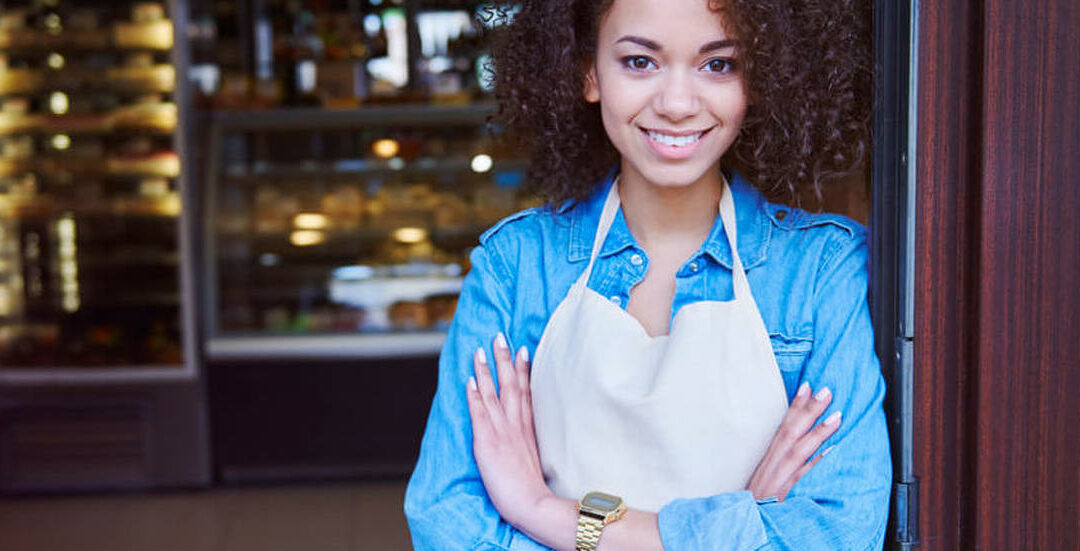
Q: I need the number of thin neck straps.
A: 2